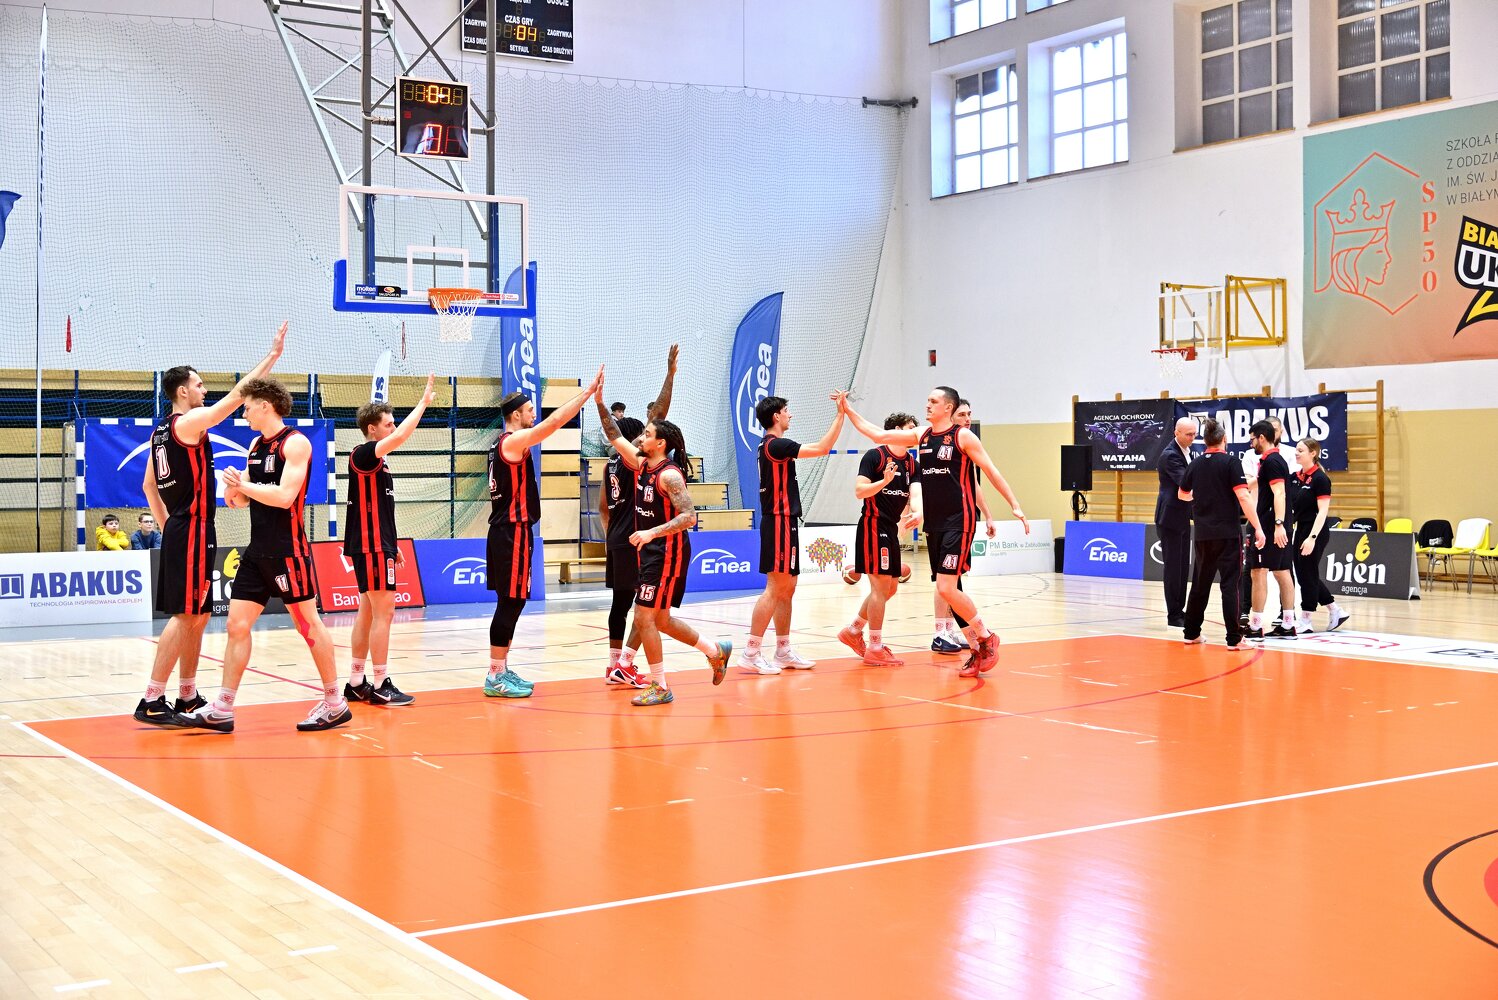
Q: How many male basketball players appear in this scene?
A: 10